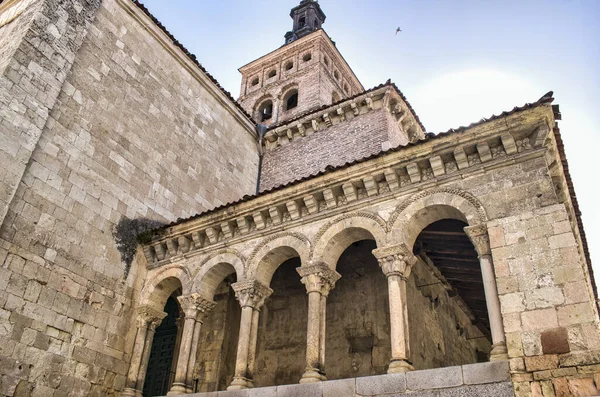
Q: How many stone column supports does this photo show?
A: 6